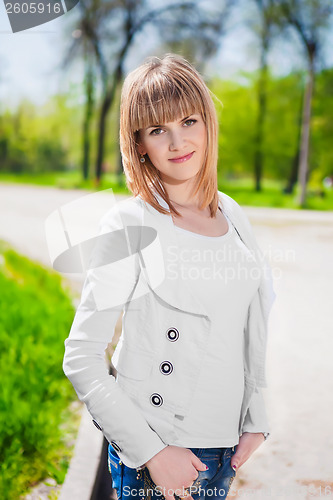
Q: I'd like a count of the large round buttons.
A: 3